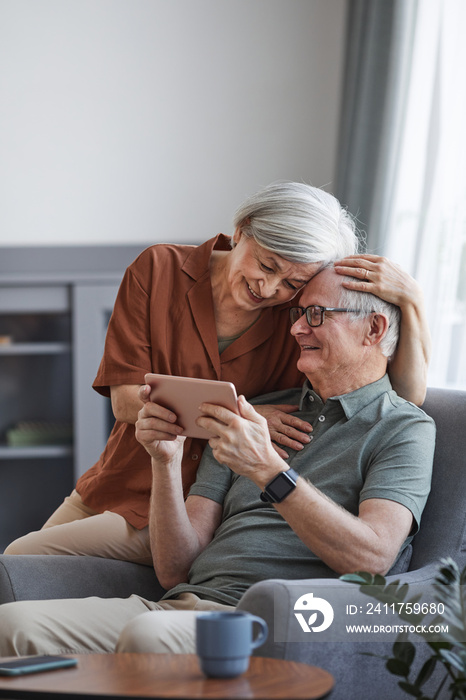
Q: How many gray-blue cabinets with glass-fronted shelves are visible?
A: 1